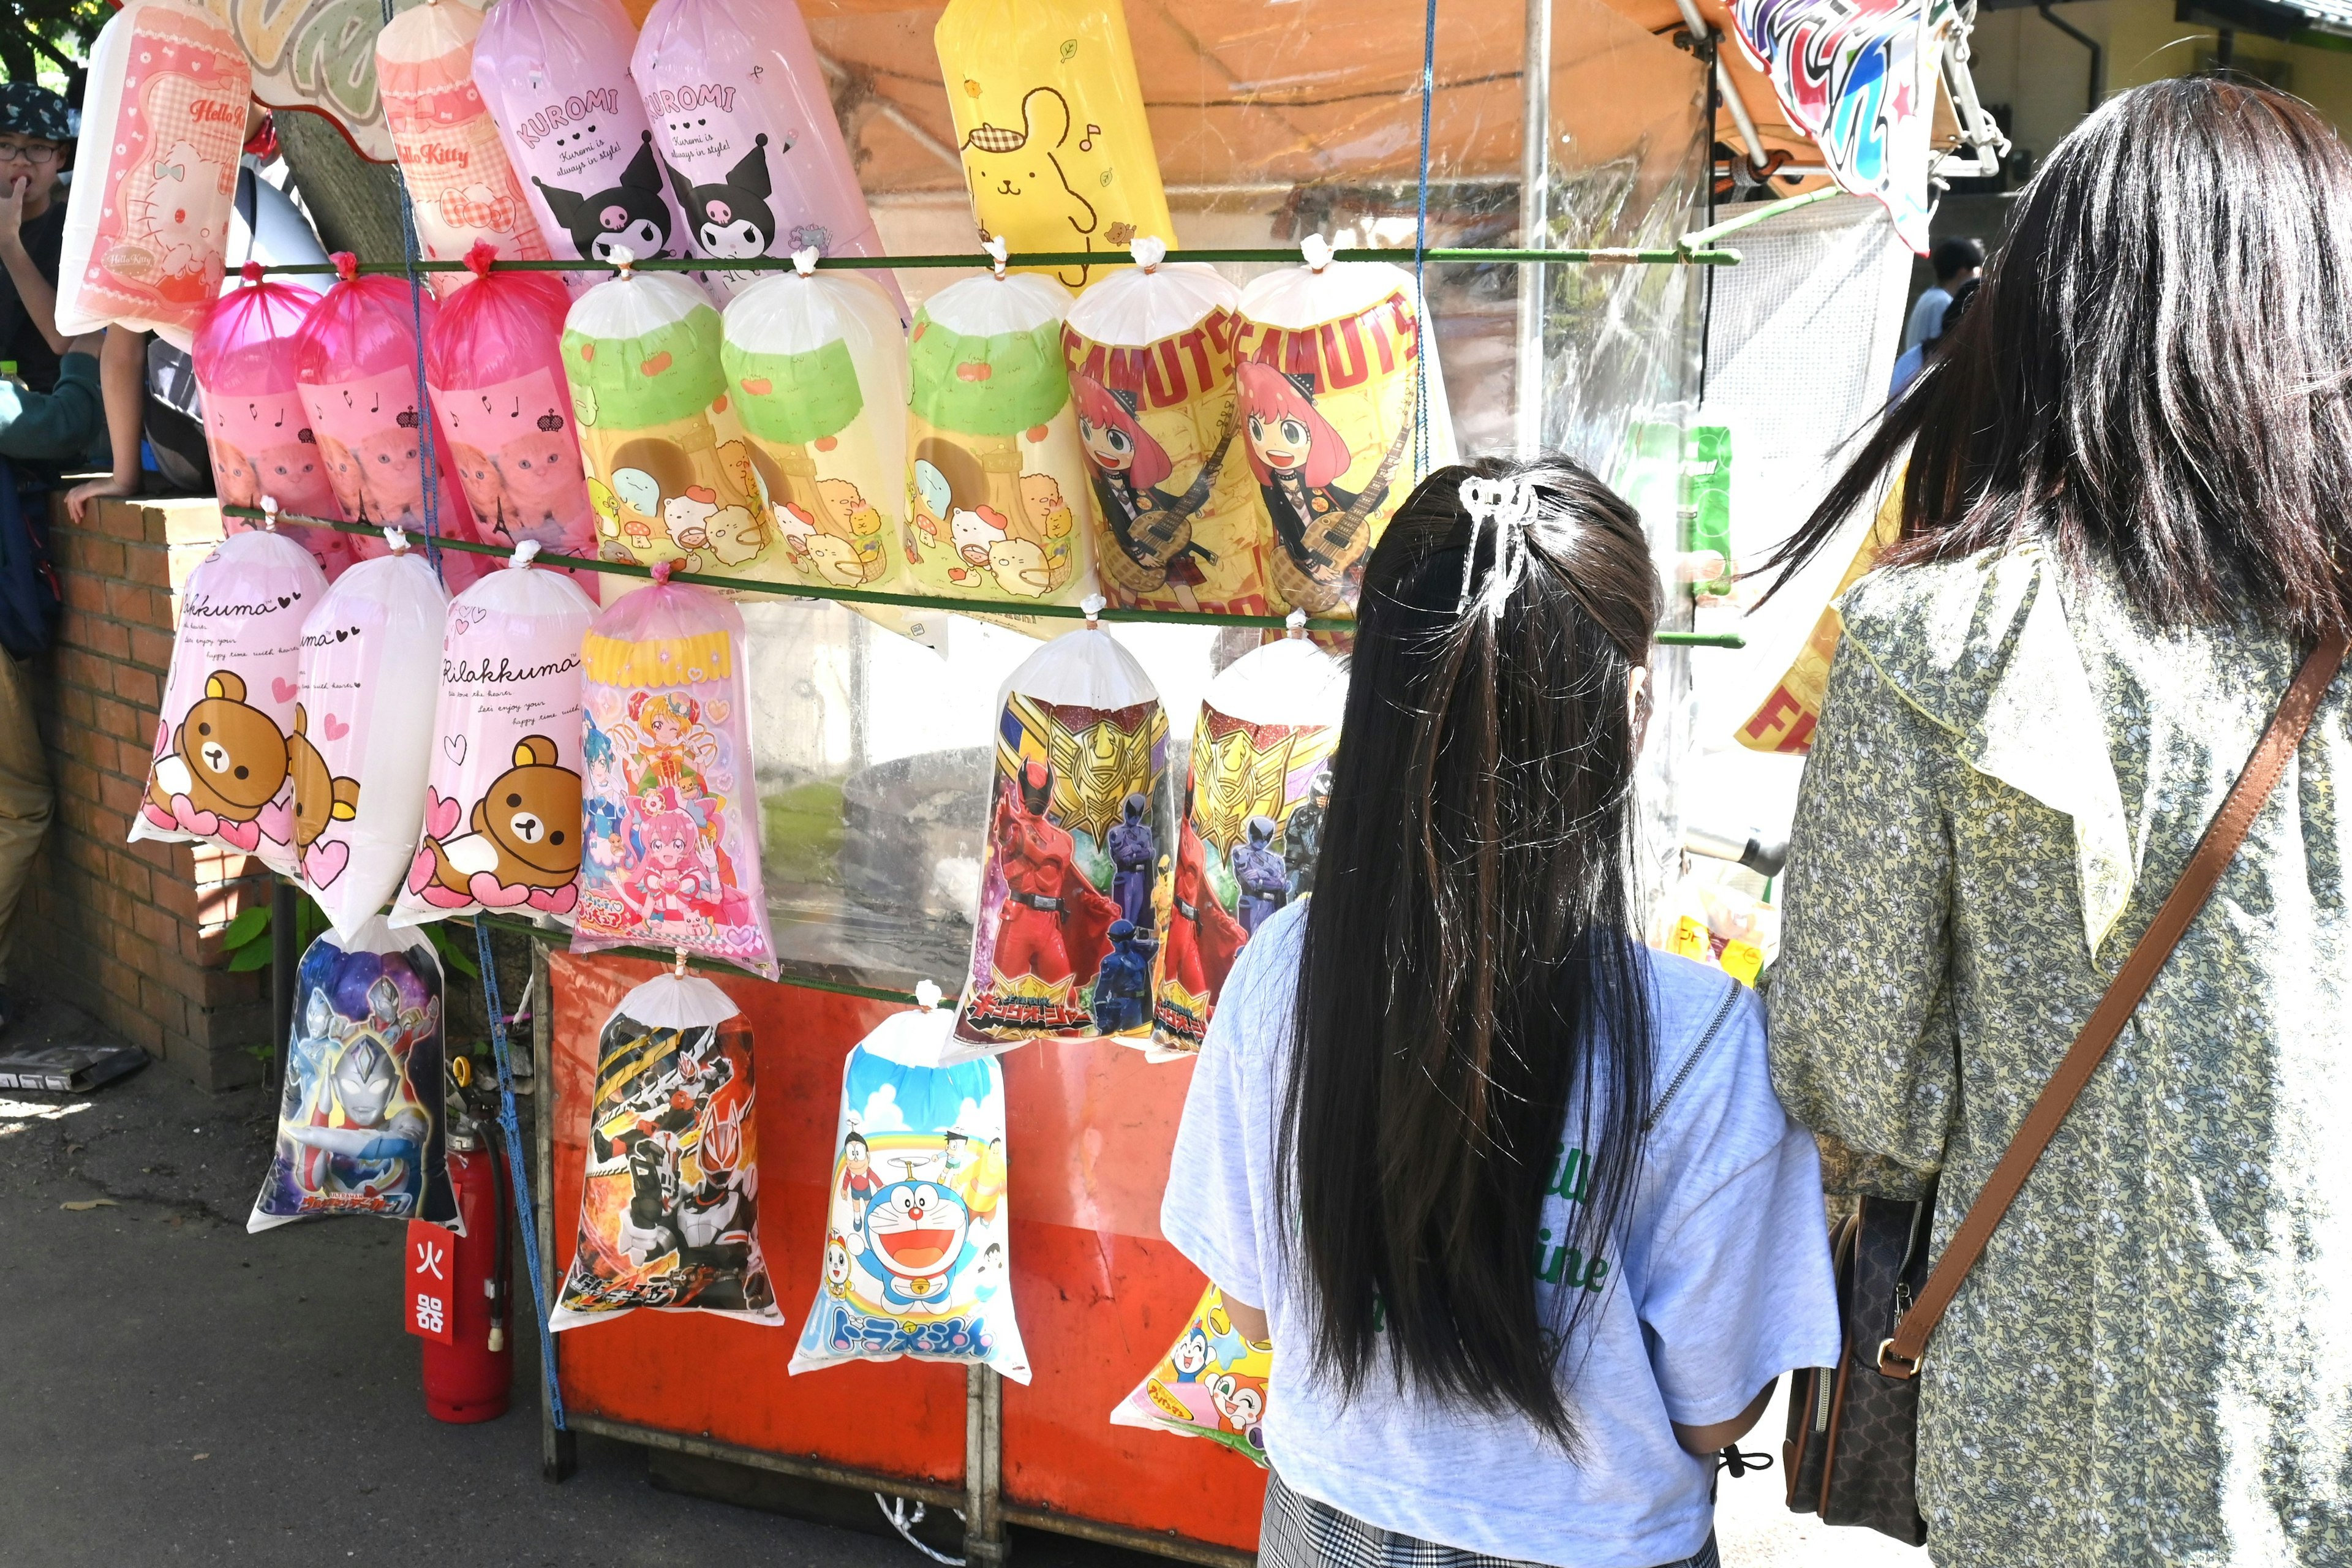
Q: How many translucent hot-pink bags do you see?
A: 3